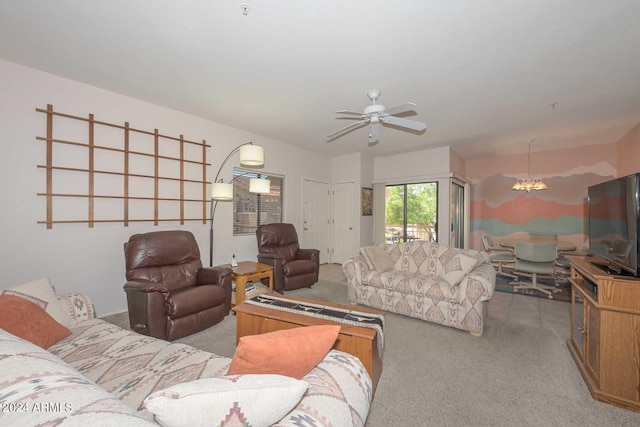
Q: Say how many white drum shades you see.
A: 3